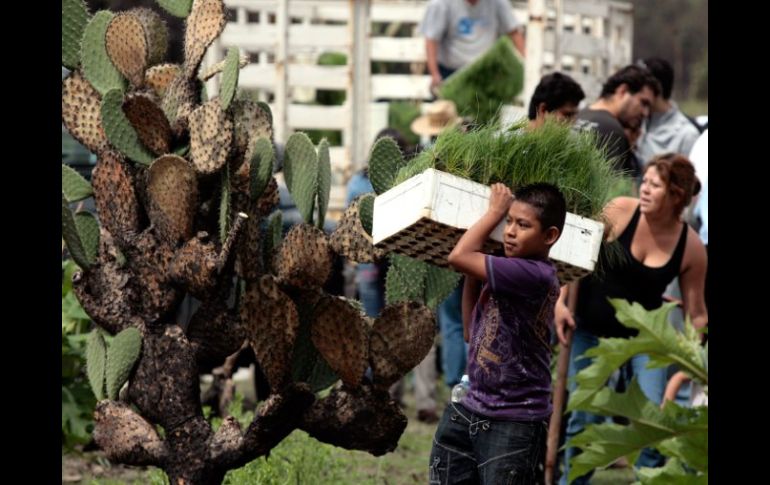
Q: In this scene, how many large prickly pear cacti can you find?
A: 1